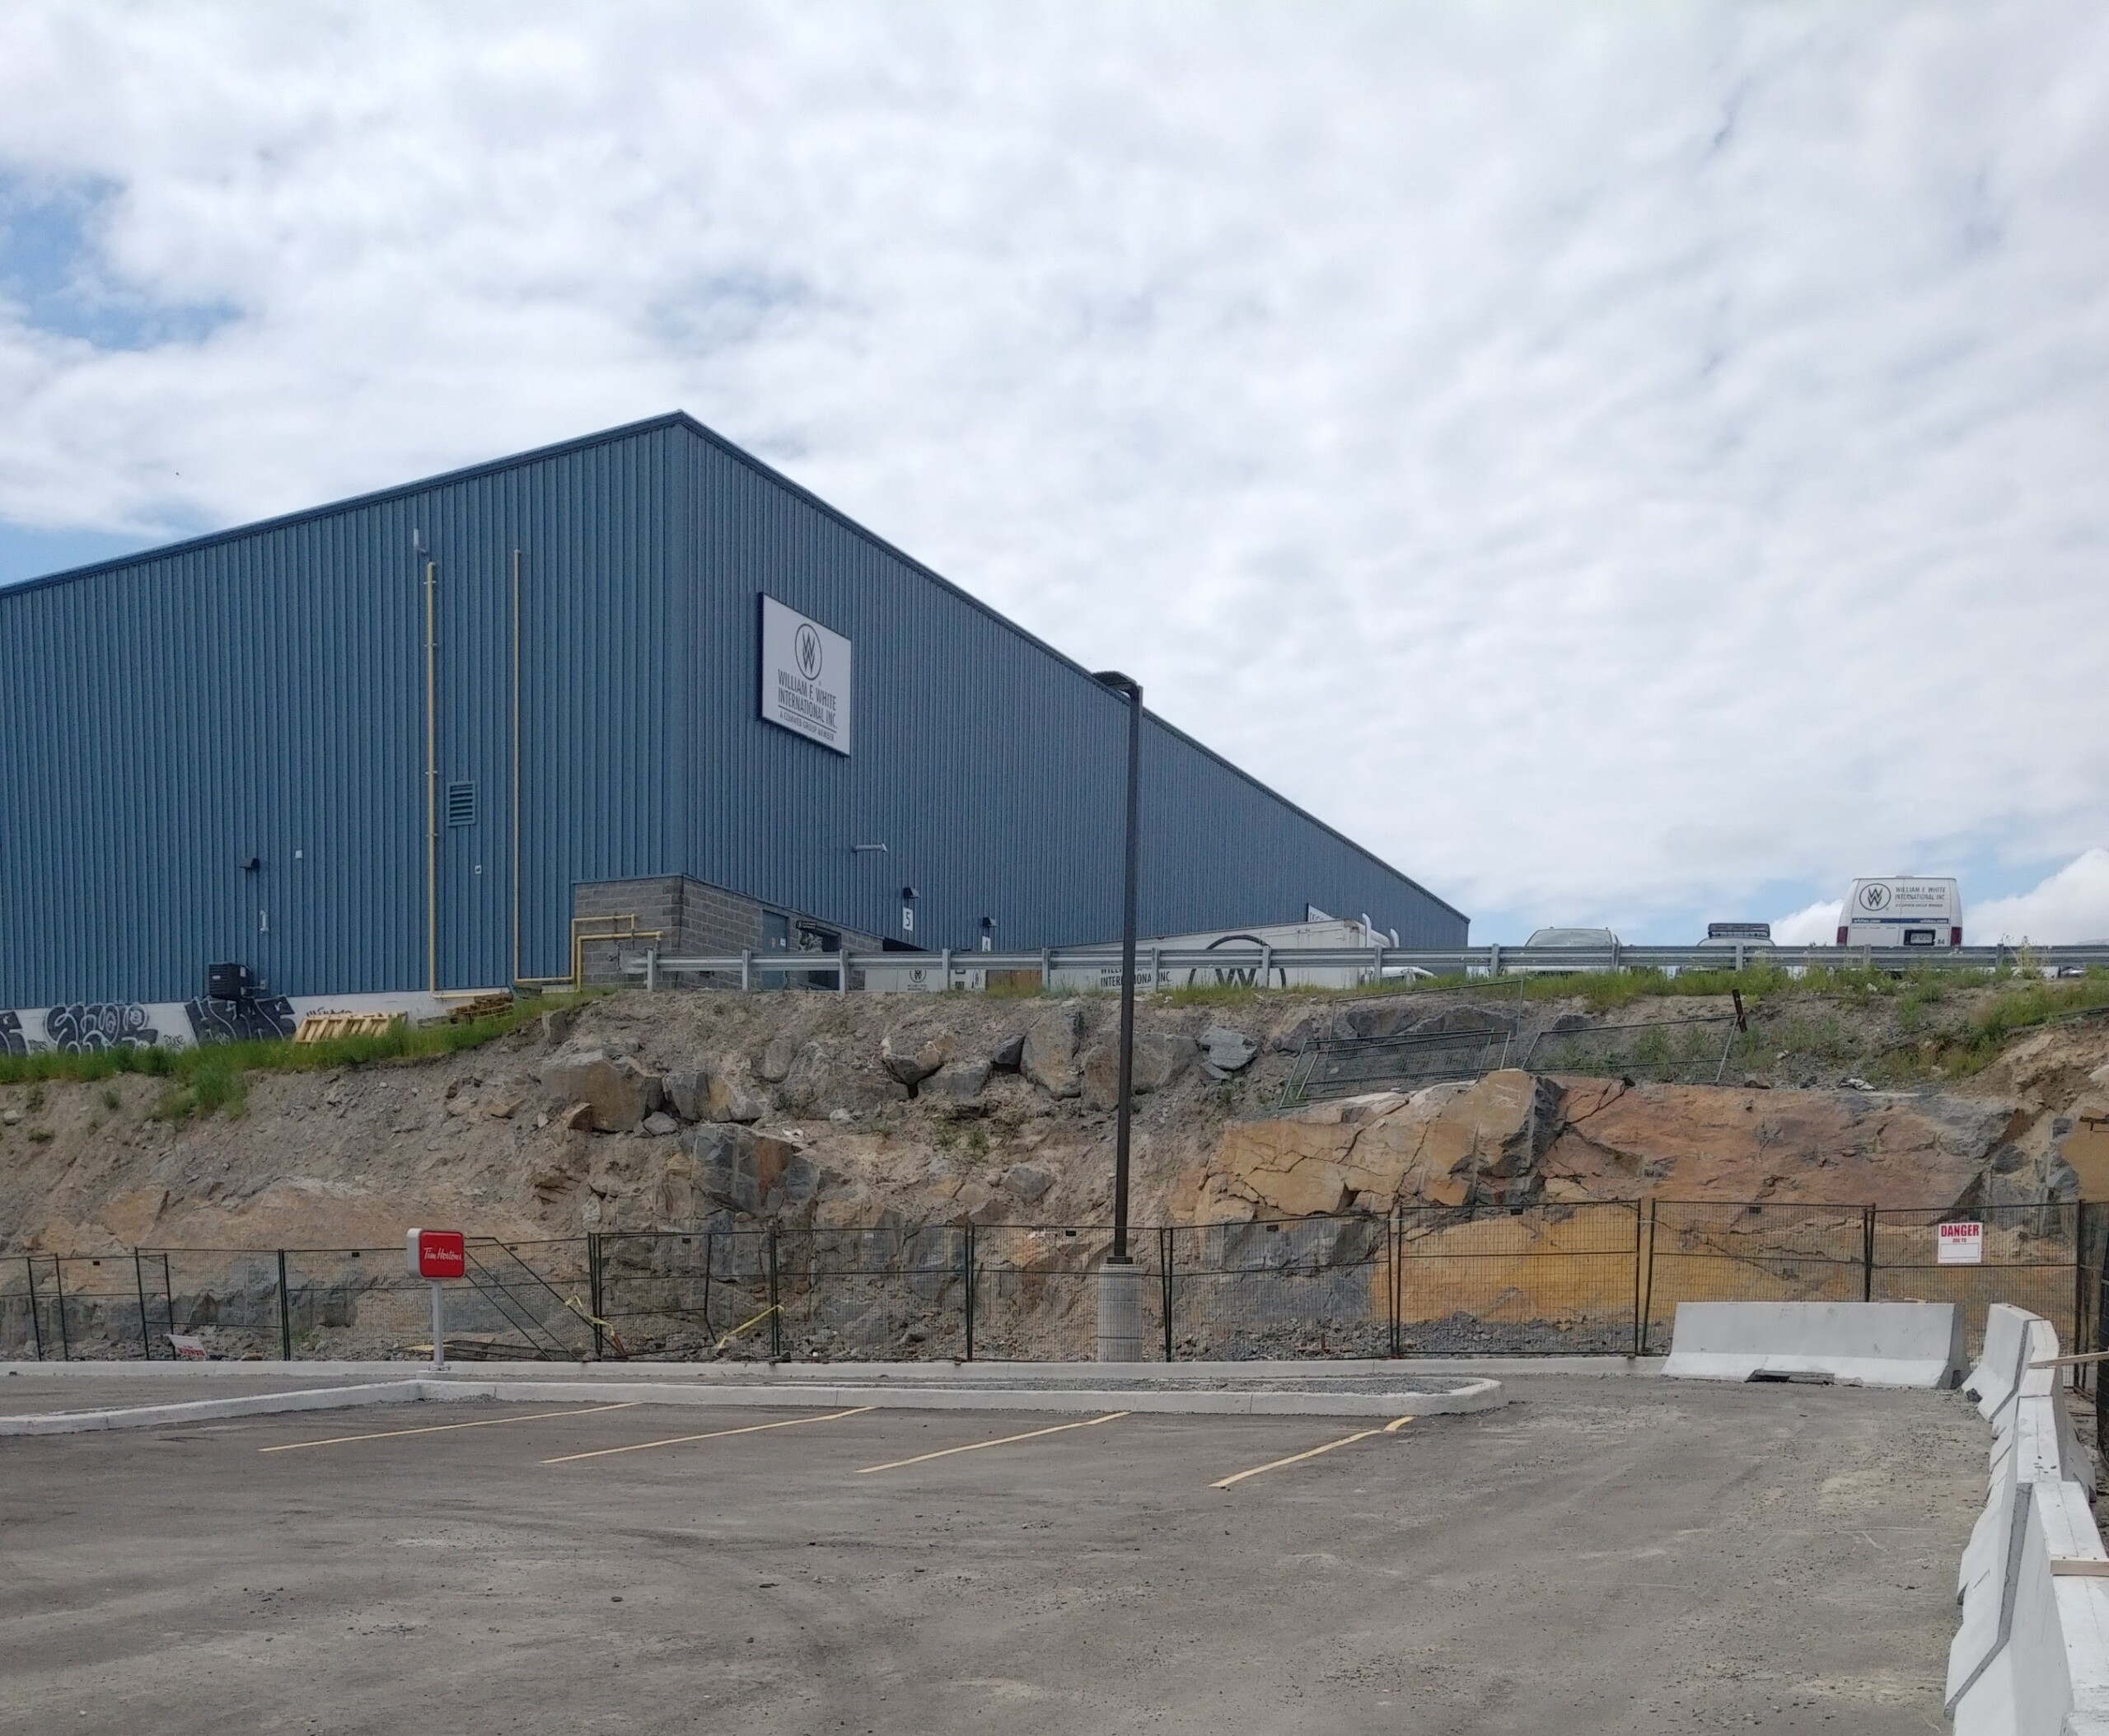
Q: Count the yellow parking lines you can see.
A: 4